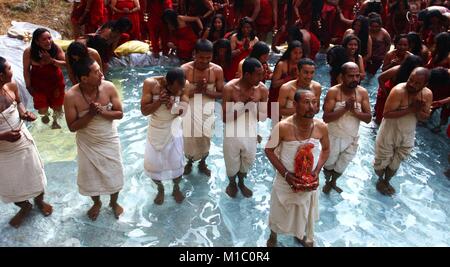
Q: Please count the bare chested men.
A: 9